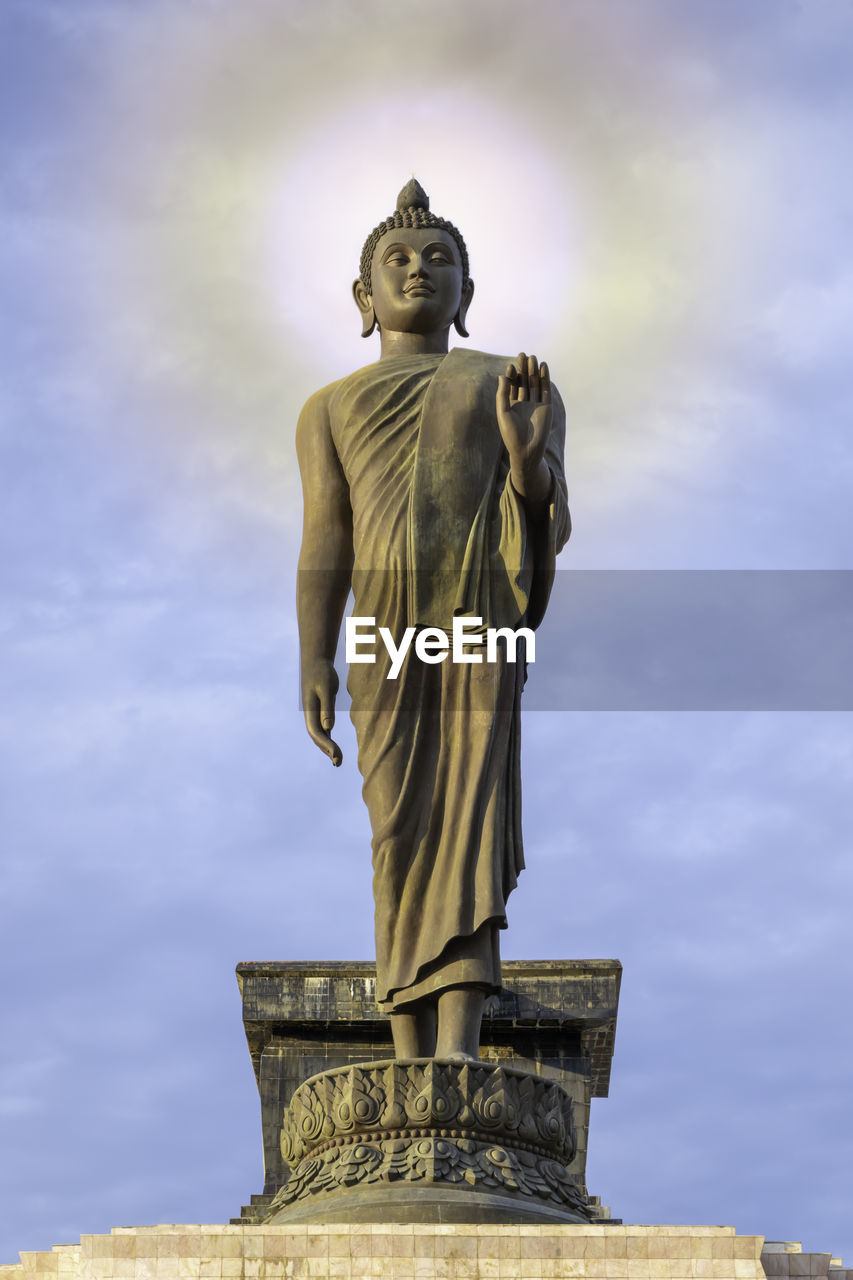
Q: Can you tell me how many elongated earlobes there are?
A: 2